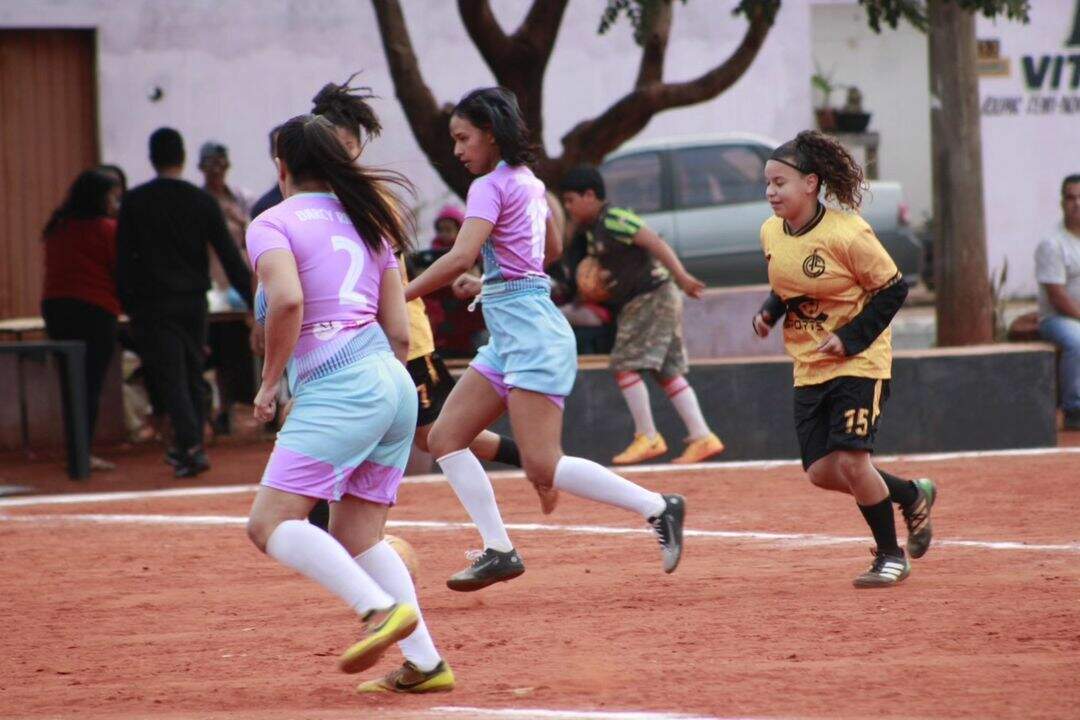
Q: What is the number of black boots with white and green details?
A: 2